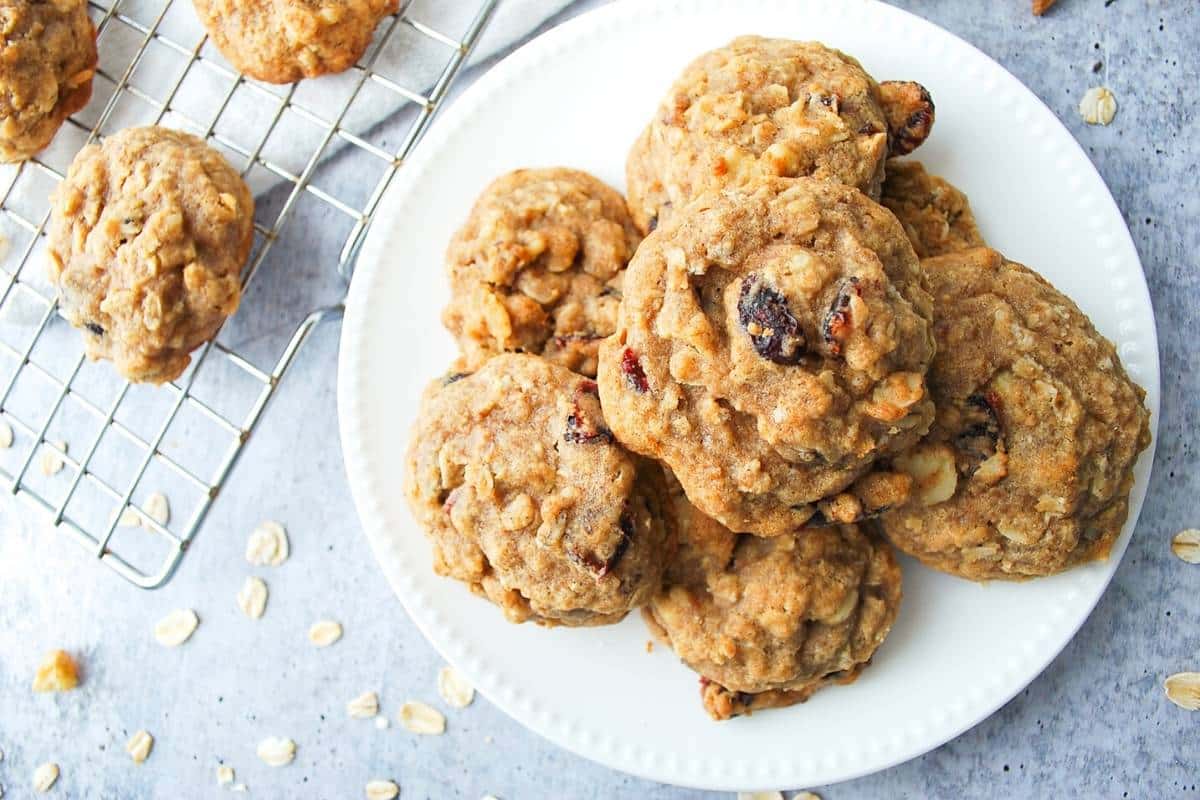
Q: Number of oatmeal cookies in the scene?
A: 10